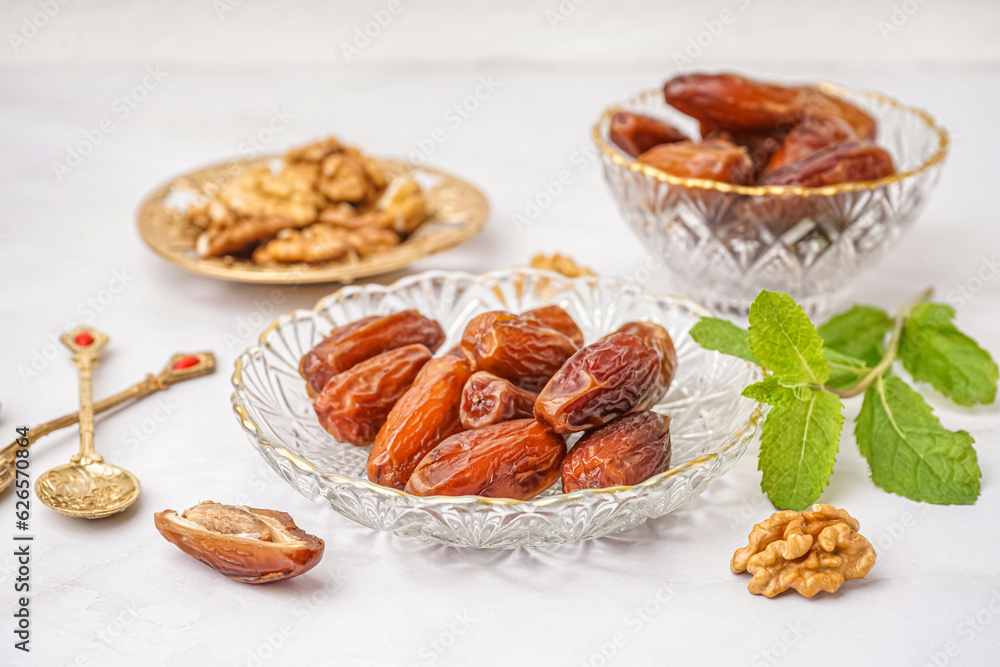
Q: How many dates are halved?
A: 1